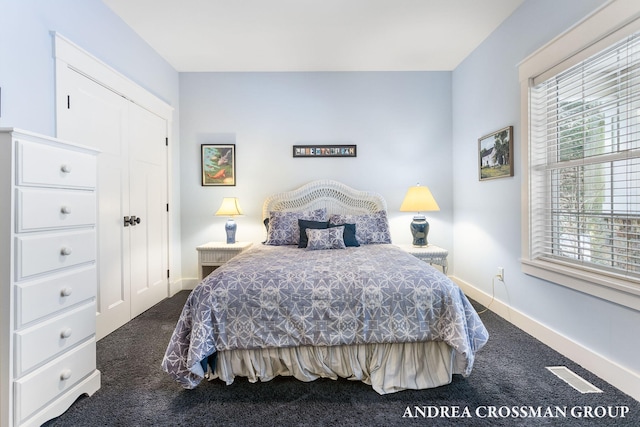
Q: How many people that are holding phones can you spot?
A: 0